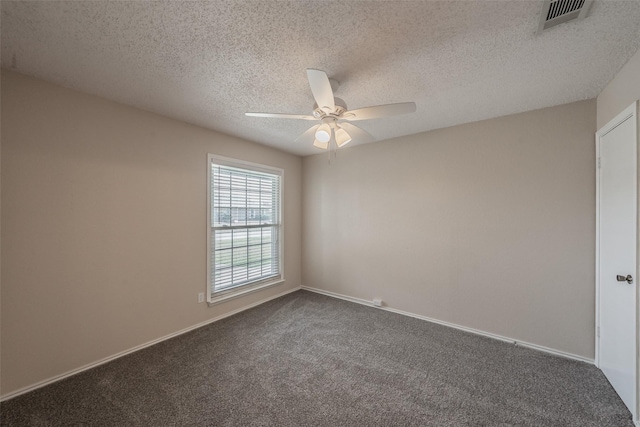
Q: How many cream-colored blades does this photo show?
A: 5